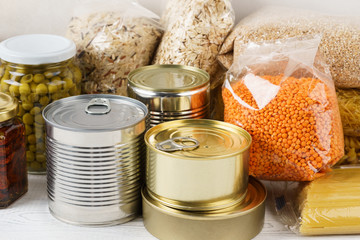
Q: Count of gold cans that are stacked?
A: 2